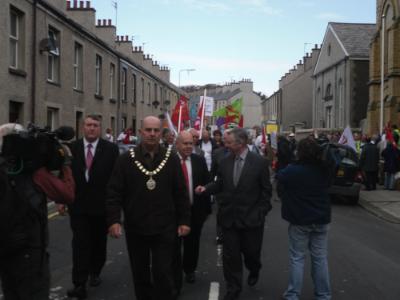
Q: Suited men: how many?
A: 3